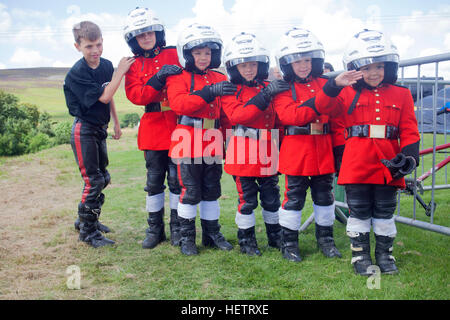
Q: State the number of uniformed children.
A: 5